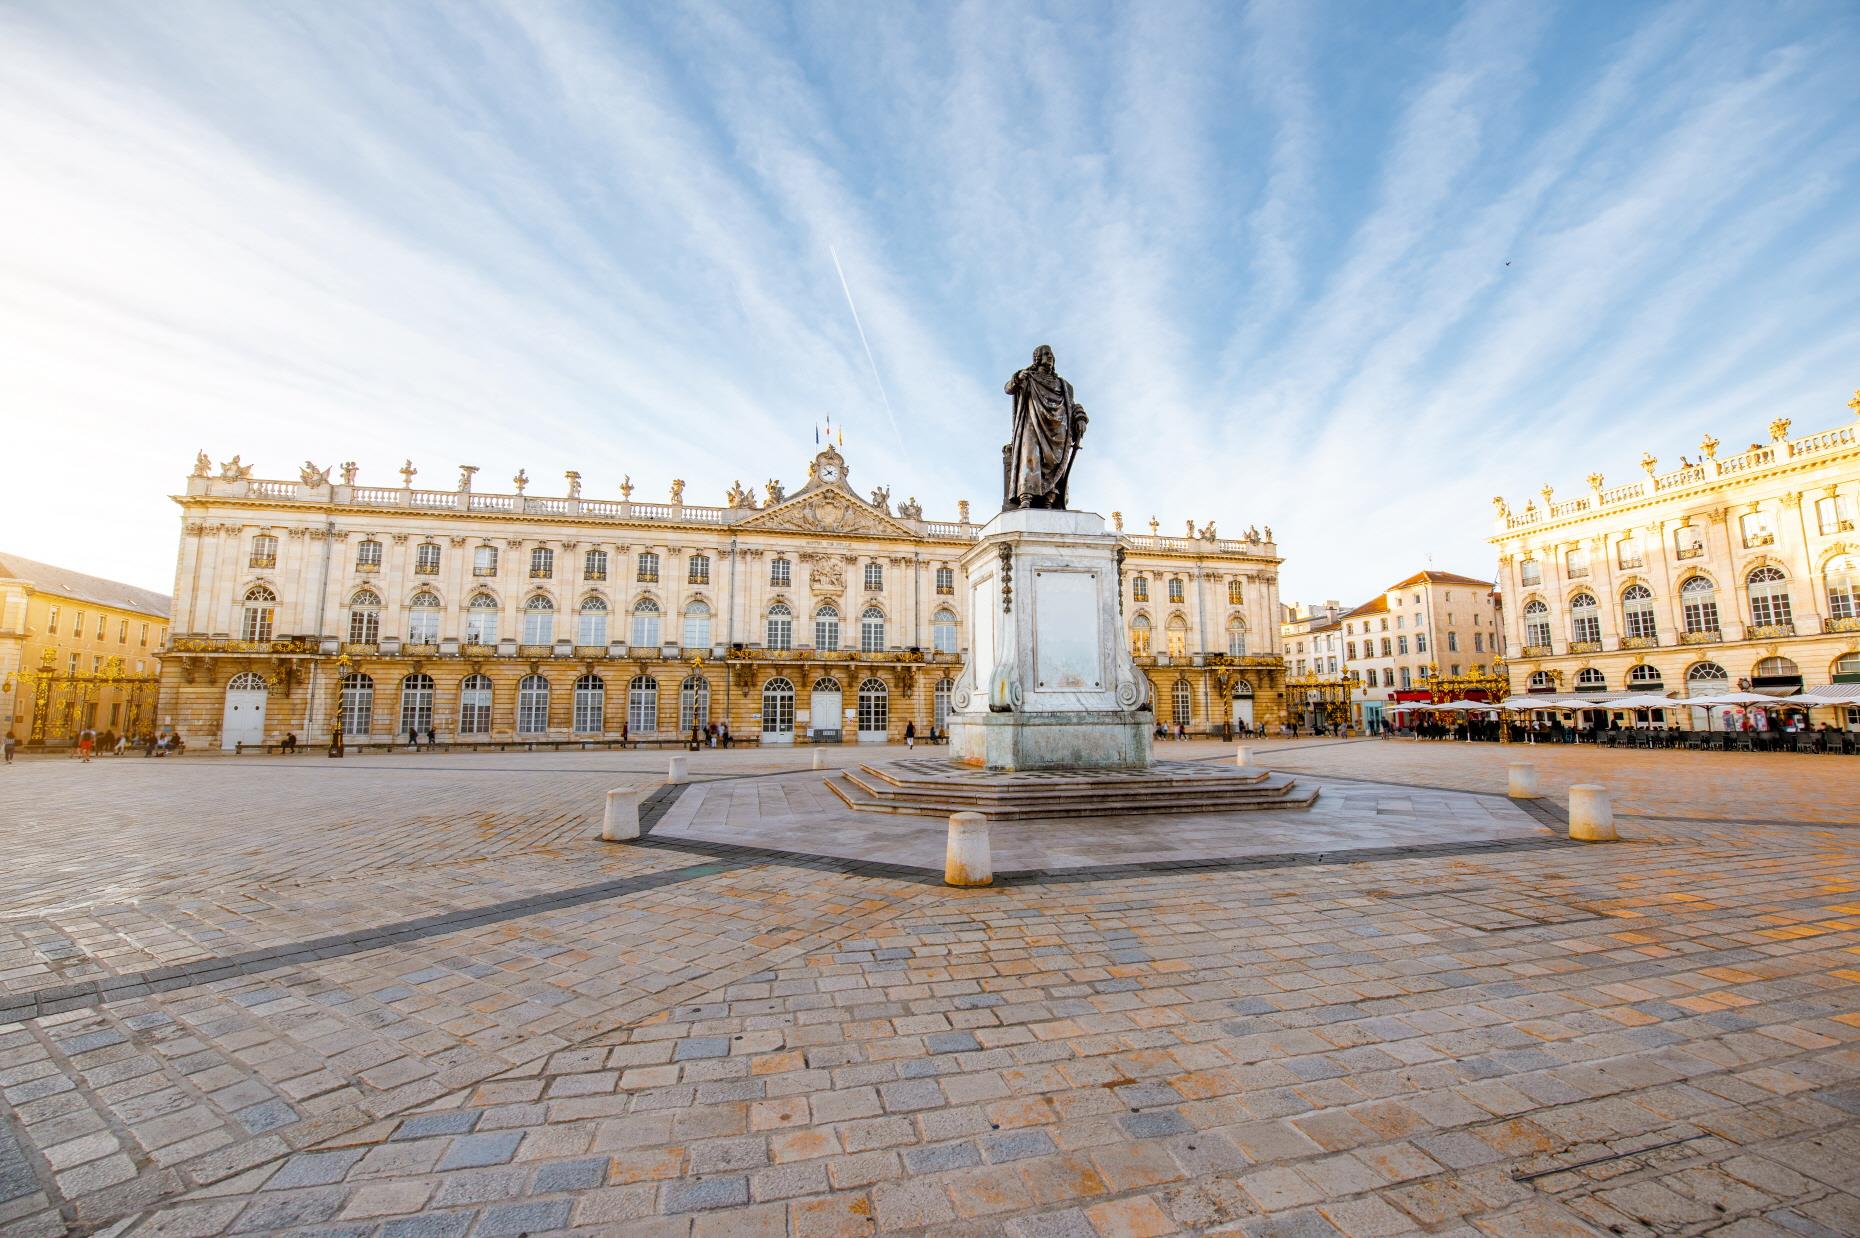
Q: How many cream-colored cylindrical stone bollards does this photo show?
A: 7